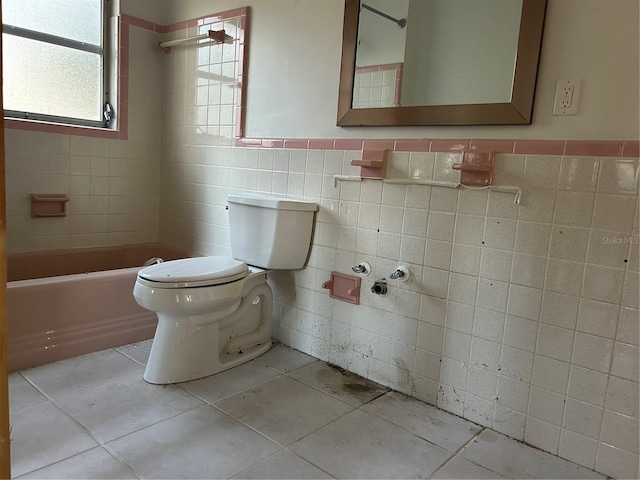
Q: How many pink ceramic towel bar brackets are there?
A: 2